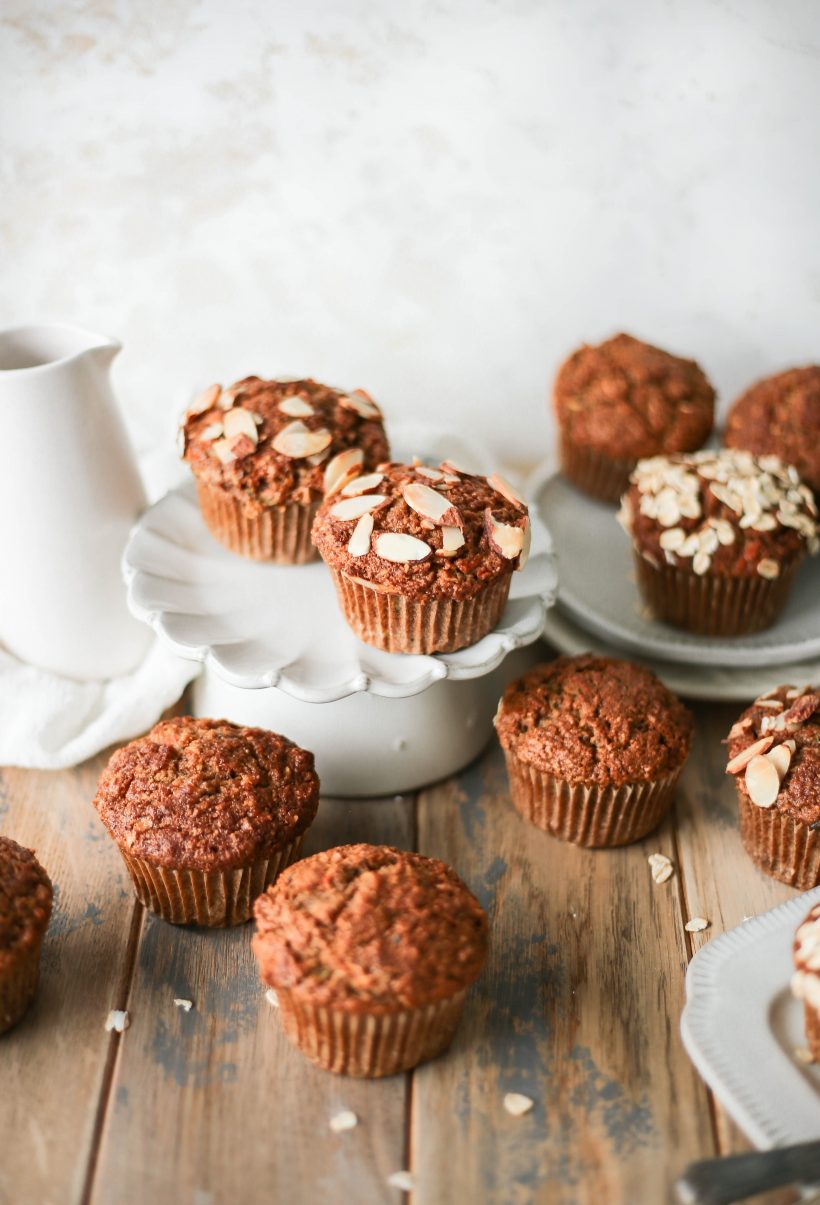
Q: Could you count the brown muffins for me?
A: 11